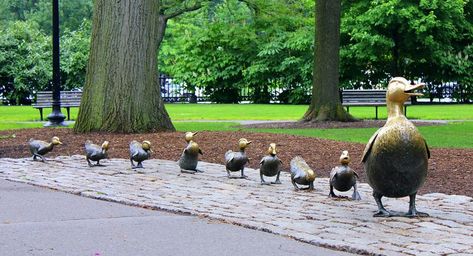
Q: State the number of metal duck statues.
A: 9